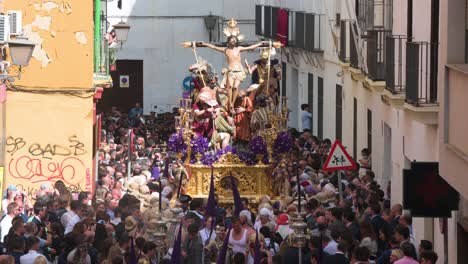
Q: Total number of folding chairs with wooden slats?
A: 0